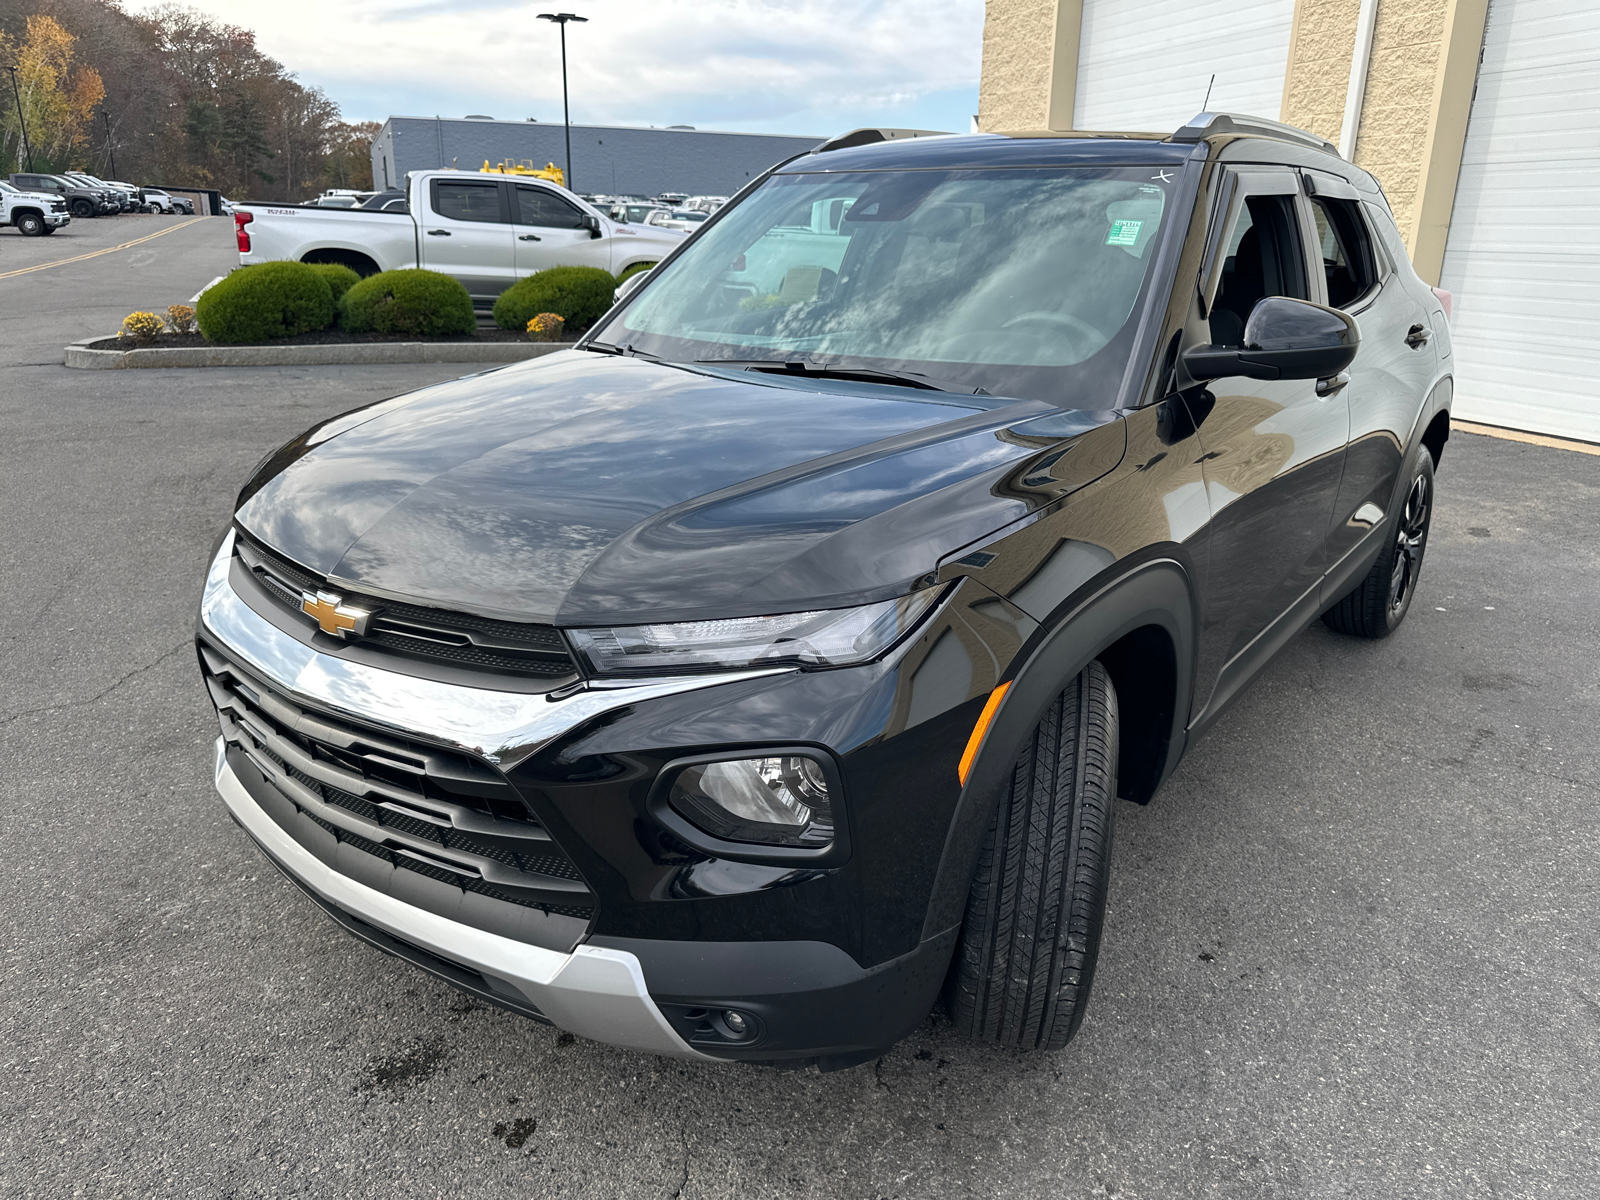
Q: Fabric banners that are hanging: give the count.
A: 0